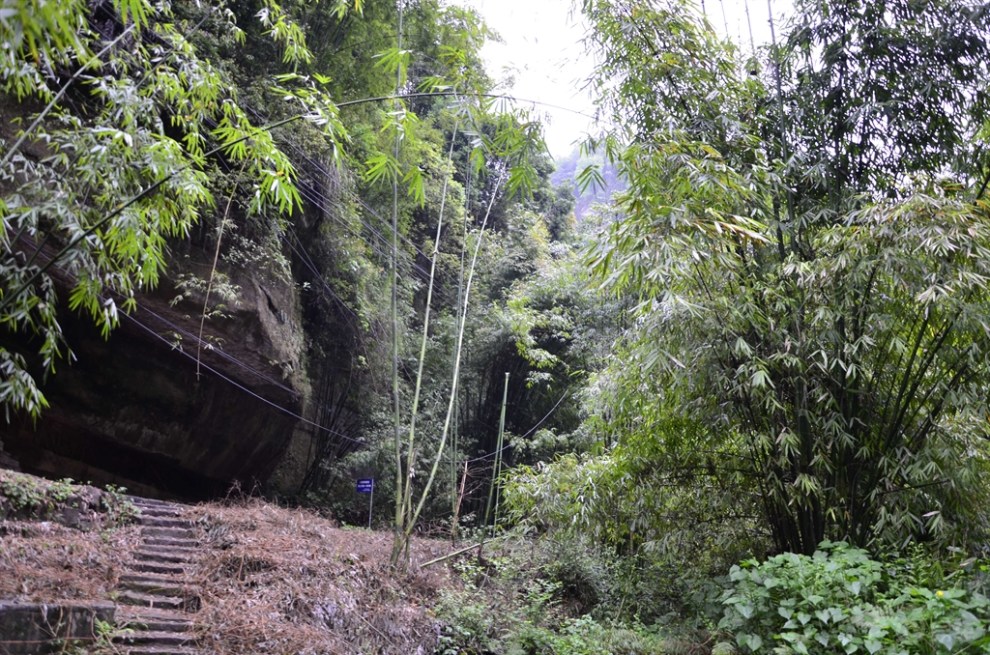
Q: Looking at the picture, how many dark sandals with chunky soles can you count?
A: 0